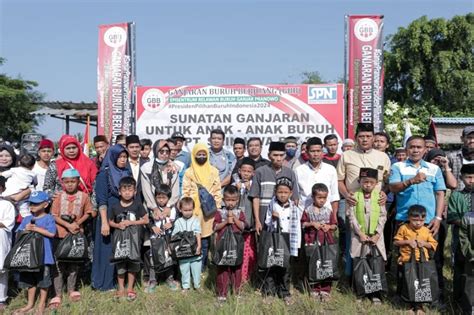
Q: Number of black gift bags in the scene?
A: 10